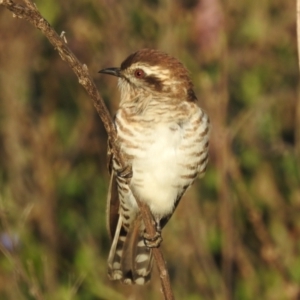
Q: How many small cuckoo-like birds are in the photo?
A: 1